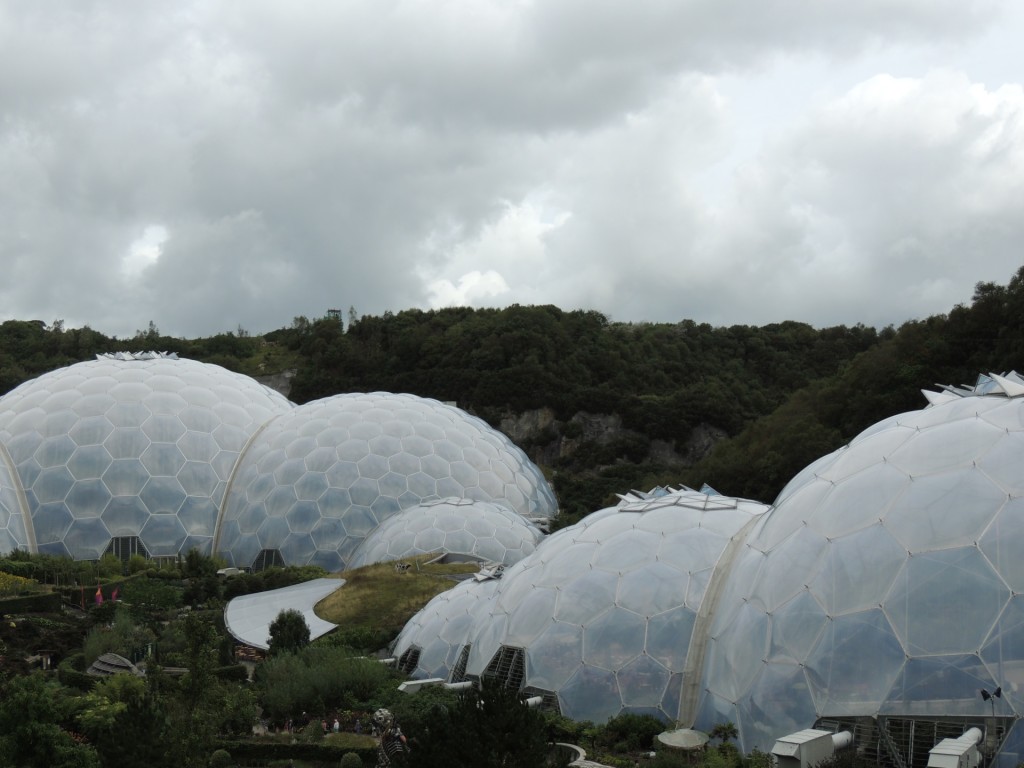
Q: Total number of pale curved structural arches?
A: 3